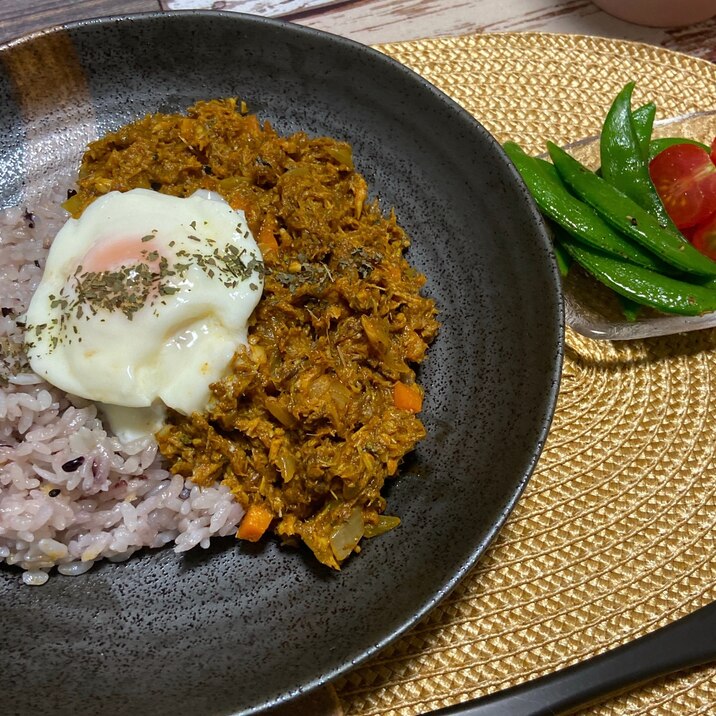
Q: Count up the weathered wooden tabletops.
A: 1